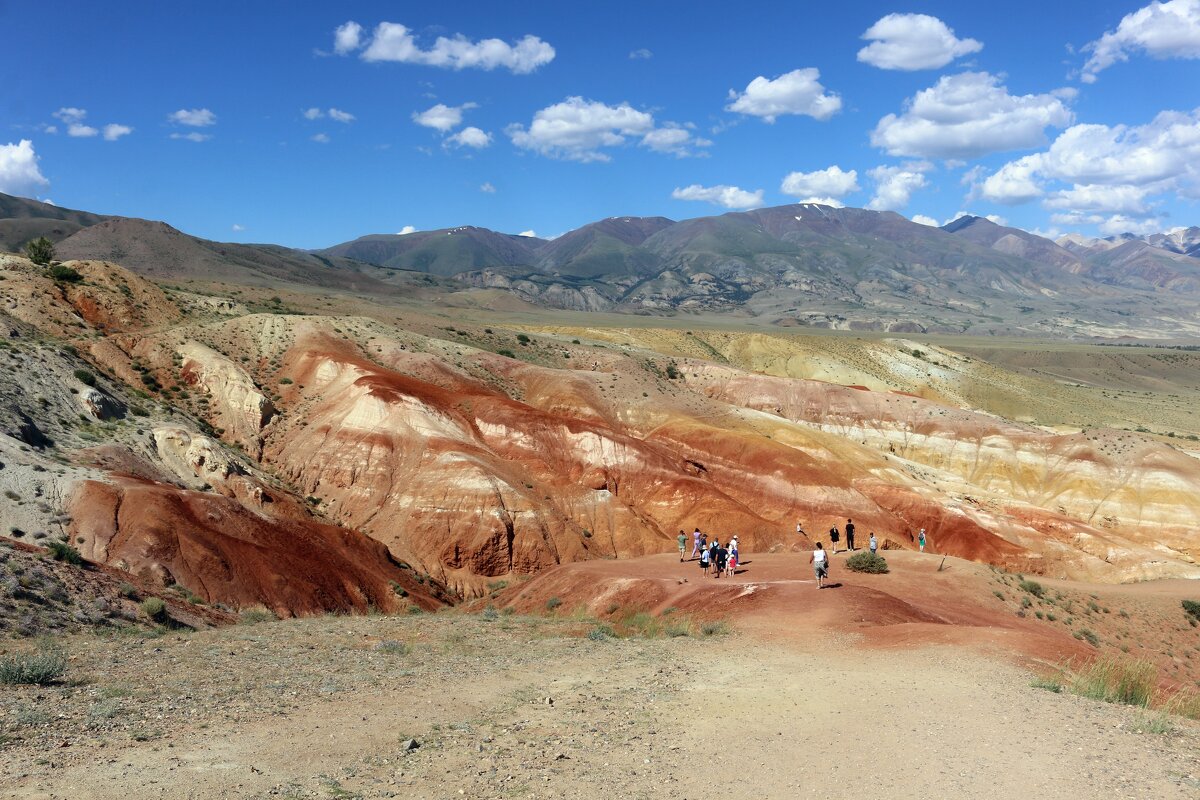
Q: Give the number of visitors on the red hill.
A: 15